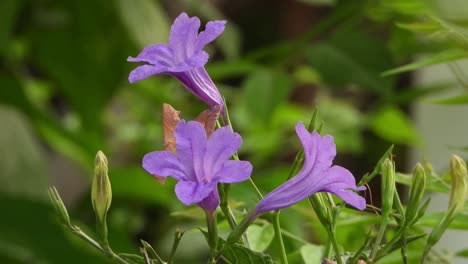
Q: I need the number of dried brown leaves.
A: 2